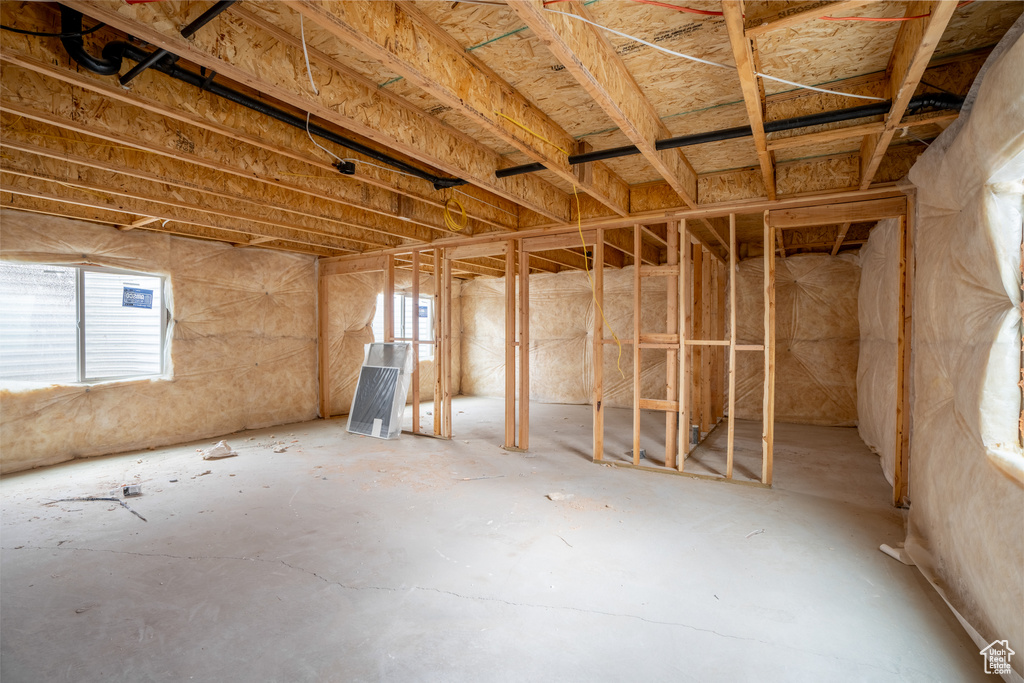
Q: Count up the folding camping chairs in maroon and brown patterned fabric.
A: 0